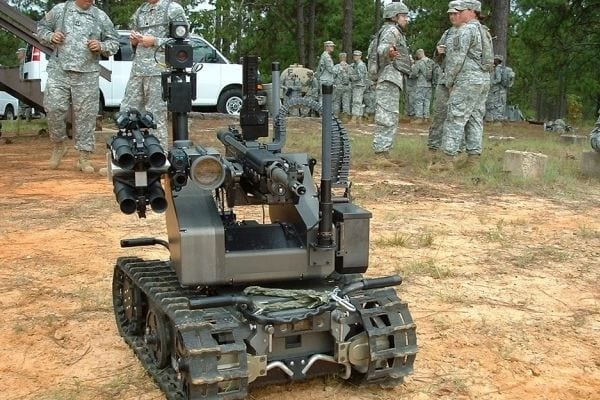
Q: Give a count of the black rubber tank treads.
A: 2